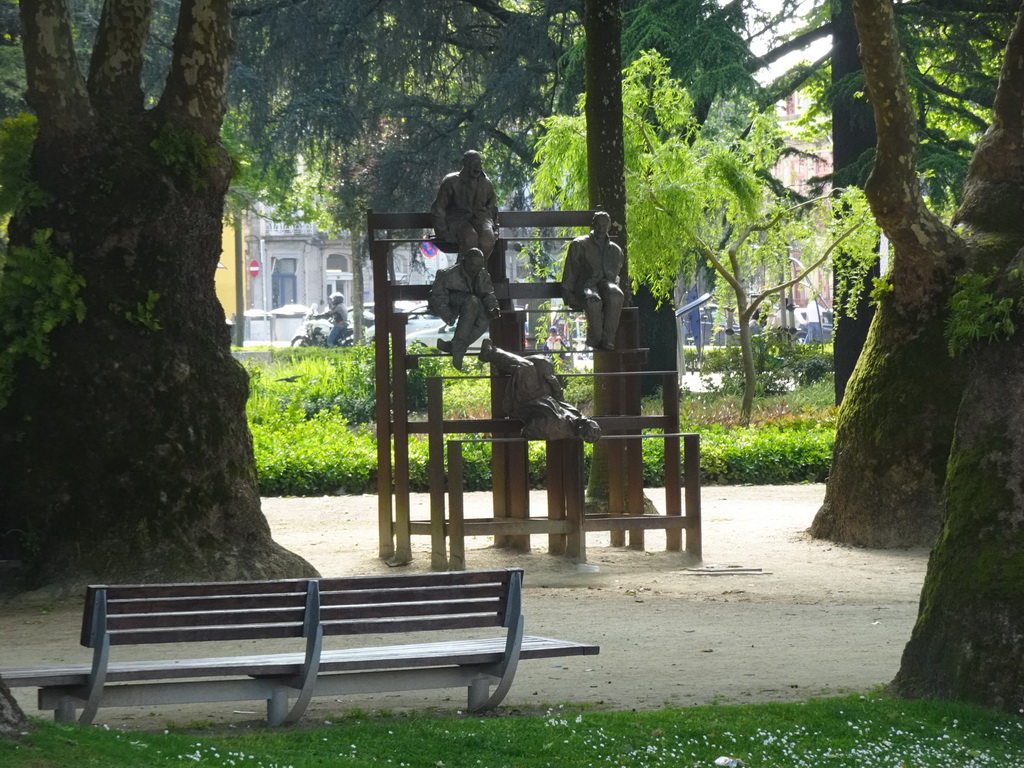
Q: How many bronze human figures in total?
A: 4